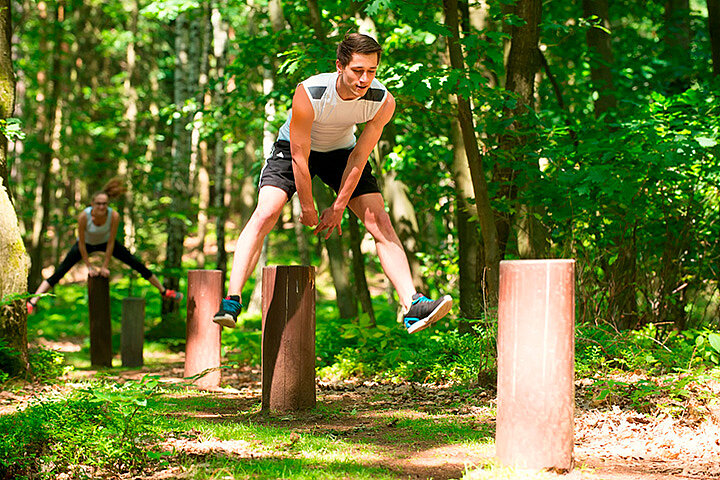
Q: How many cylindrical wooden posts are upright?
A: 5